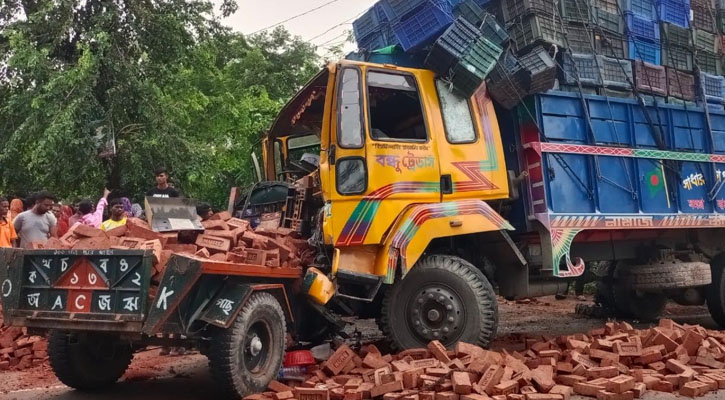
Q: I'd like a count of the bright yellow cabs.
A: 1